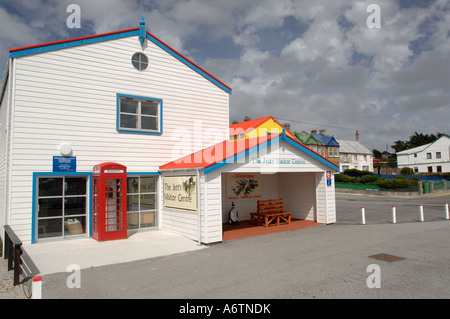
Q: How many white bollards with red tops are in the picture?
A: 5